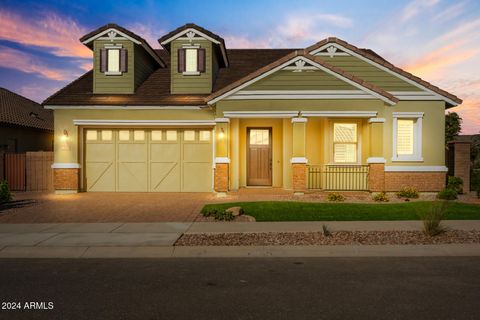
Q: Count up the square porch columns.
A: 3